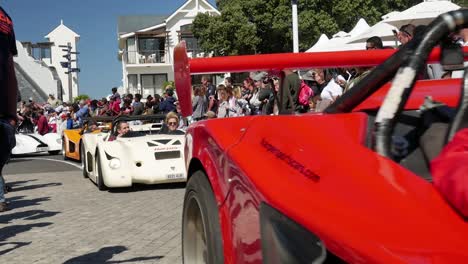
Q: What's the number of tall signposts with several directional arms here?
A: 1